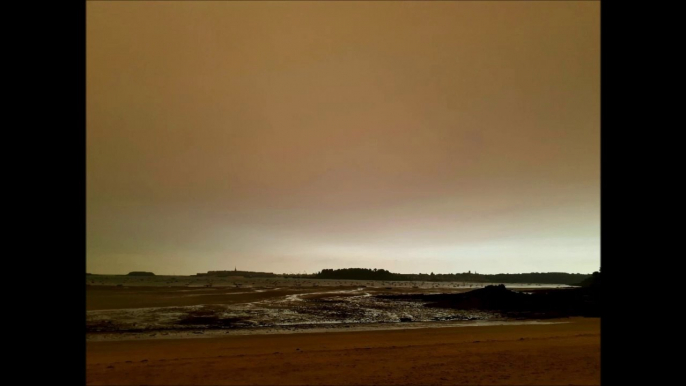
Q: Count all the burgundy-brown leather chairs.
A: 0